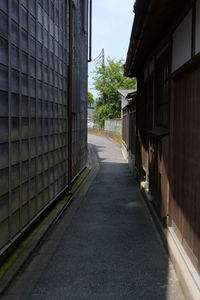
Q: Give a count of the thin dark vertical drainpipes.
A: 2